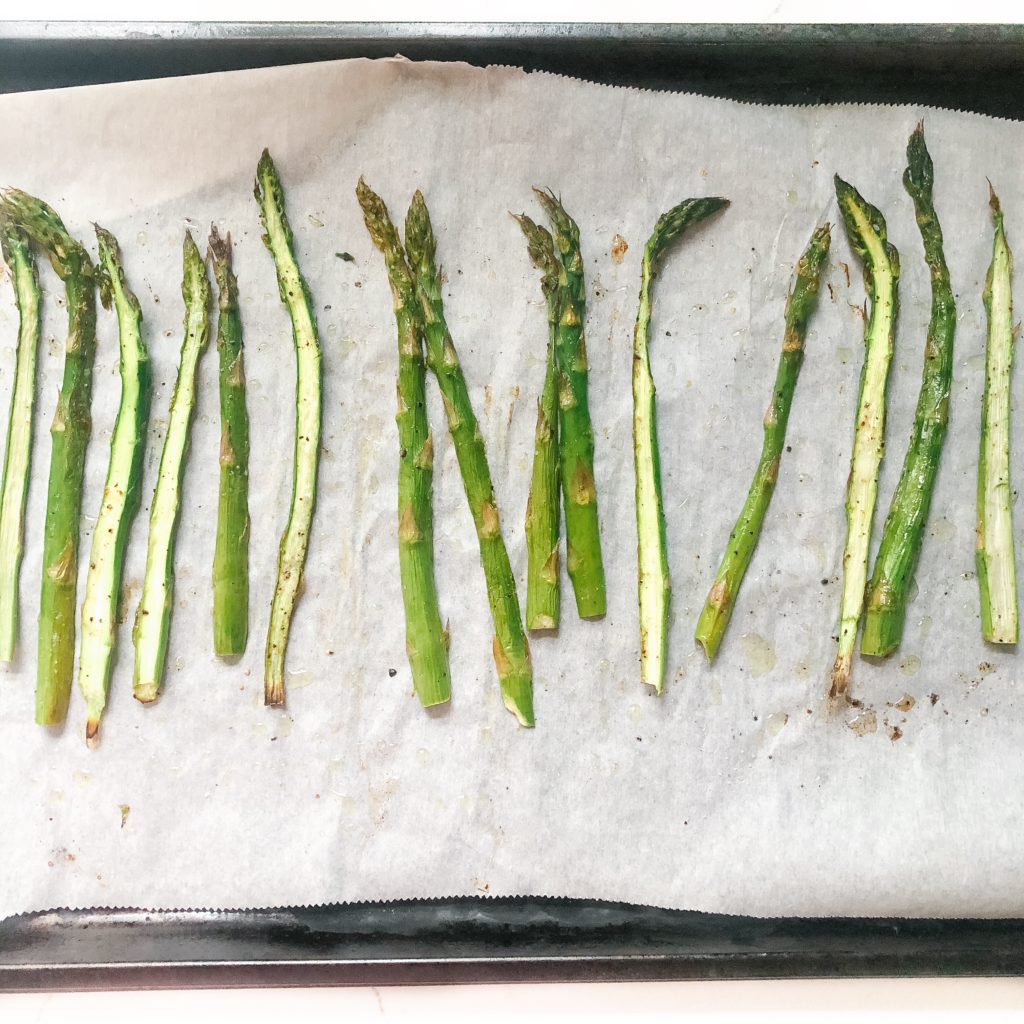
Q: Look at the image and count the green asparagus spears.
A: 15